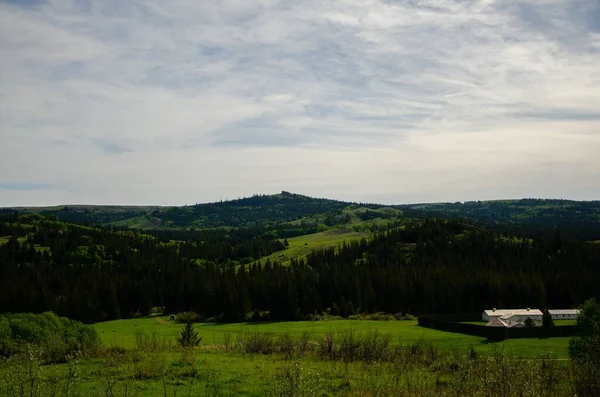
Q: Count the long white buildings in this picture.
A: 2